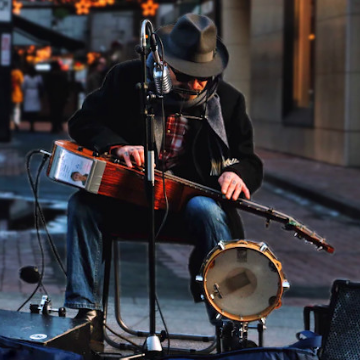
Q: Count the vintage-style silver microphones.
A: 1